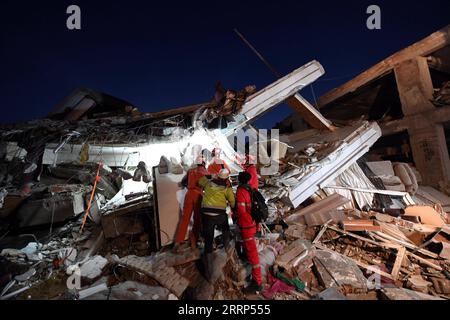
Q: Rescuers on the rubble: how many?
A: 5